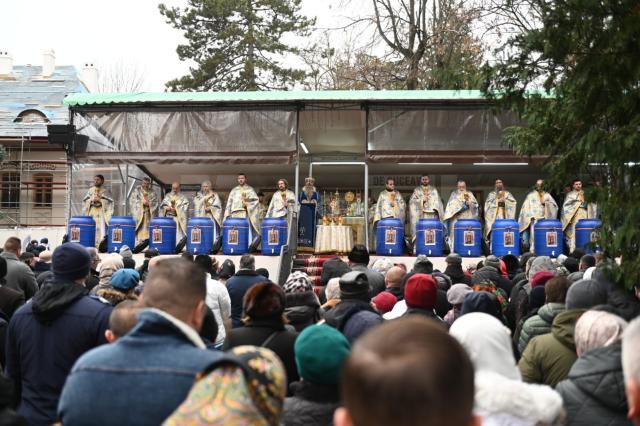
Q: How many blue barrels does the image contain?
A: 12